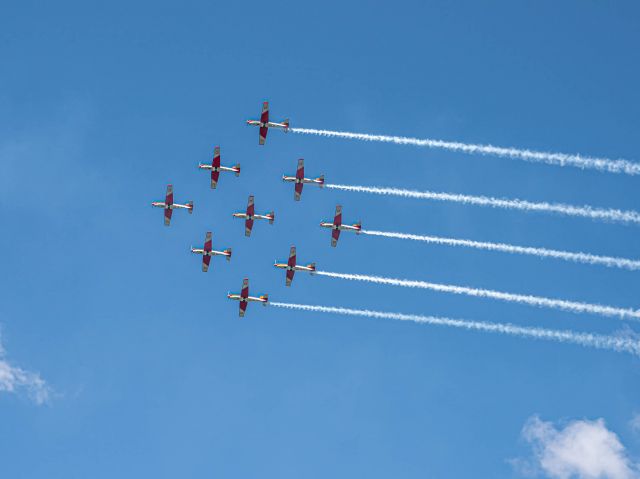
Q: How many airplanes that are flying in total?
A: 9